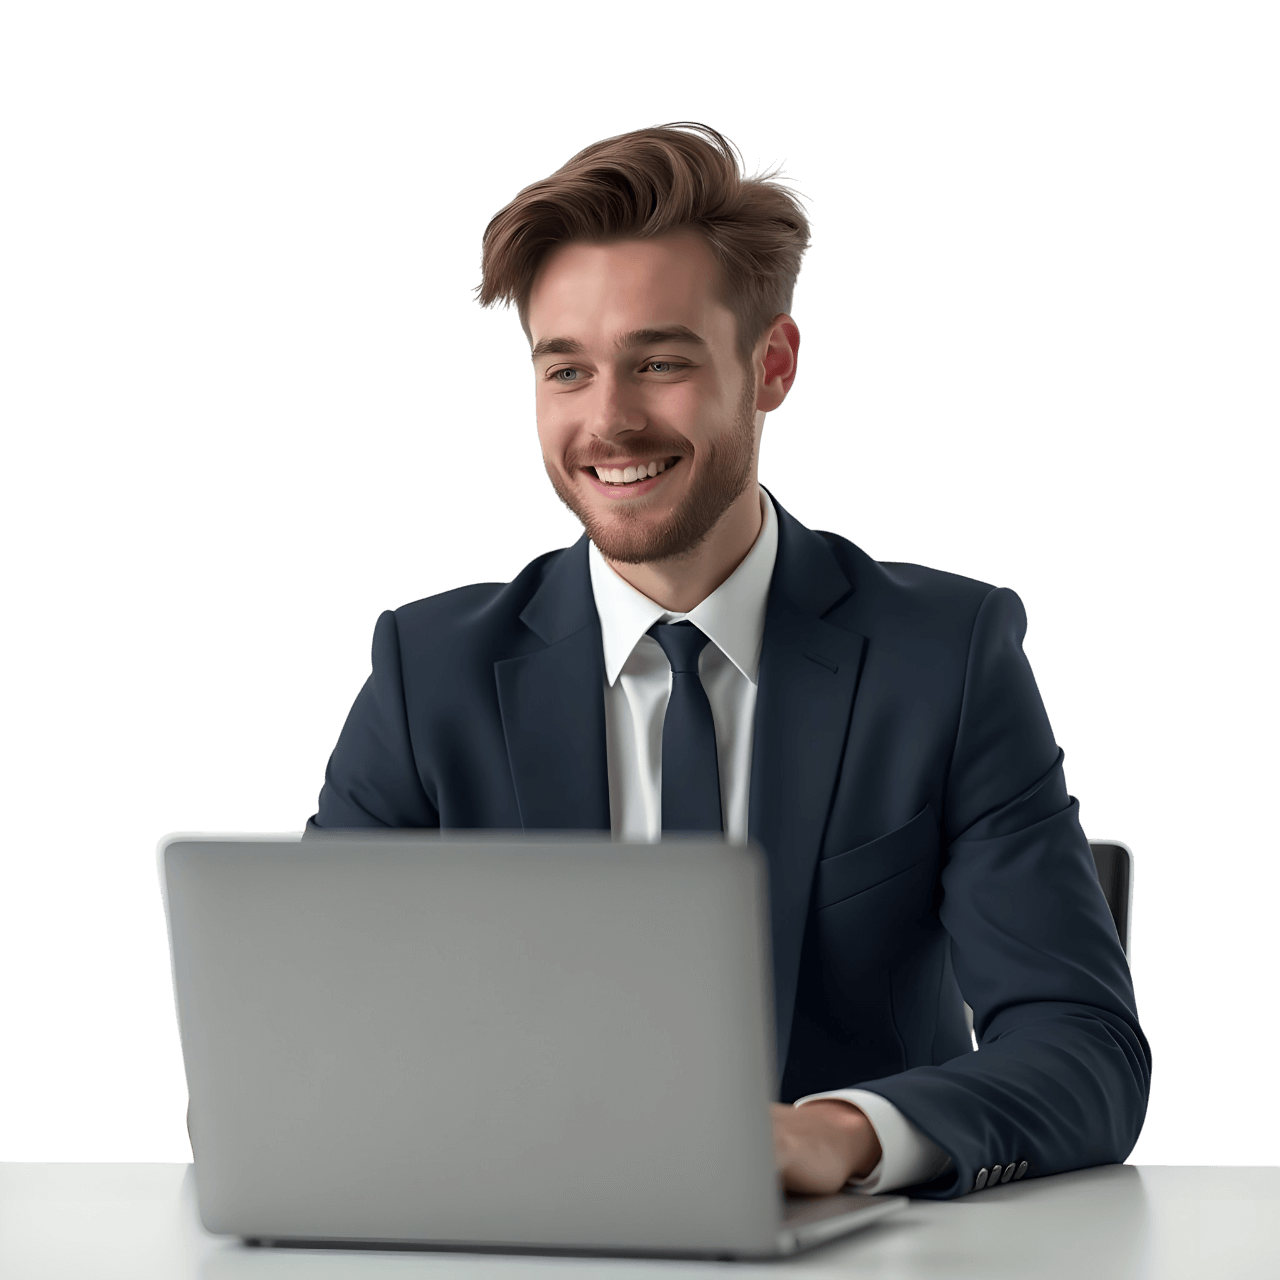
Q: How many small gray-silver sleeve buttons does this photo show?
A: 4